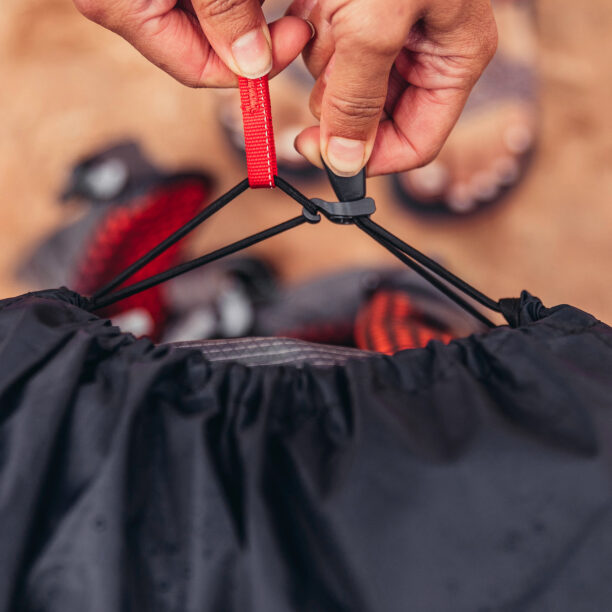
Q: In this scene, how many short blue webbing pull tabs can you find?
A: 0